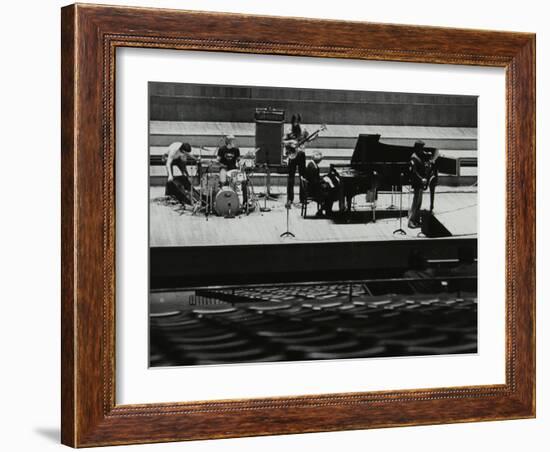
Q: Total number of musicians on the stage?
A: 5